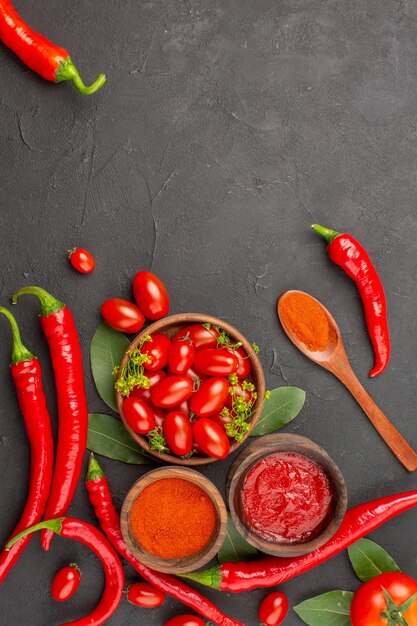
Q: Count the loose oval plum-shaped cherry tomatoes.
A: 7